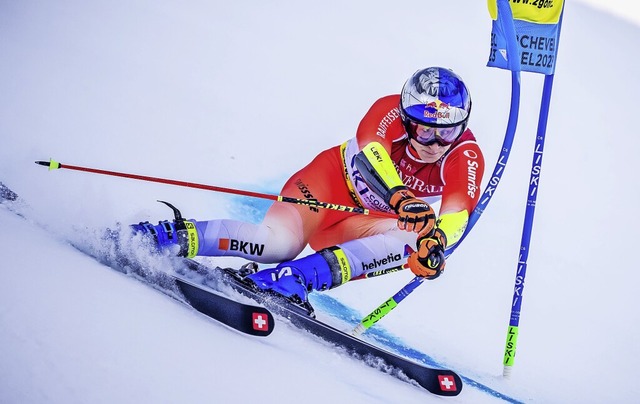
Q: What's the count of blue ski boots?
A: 2